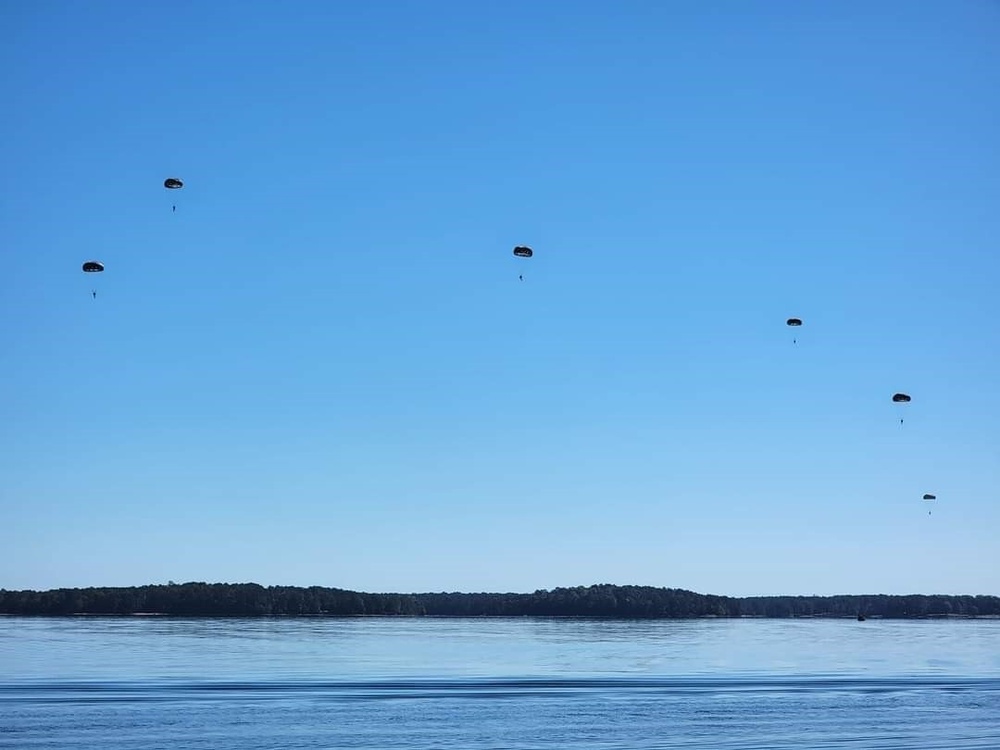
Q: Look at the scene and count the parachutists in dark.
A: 6